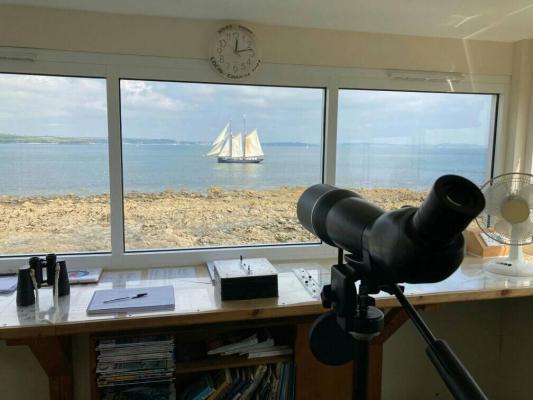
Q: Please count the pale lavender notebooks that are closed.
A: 1